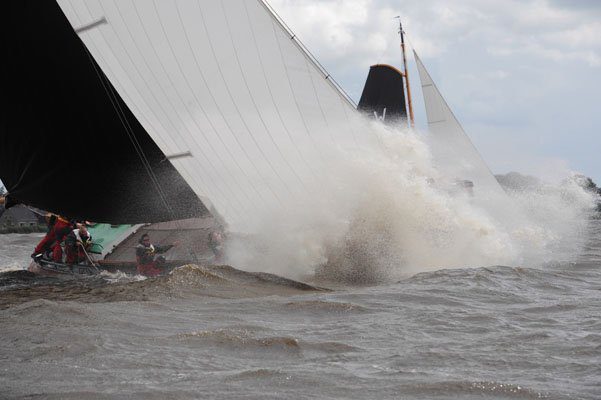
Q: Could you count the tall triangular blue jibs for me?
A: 0